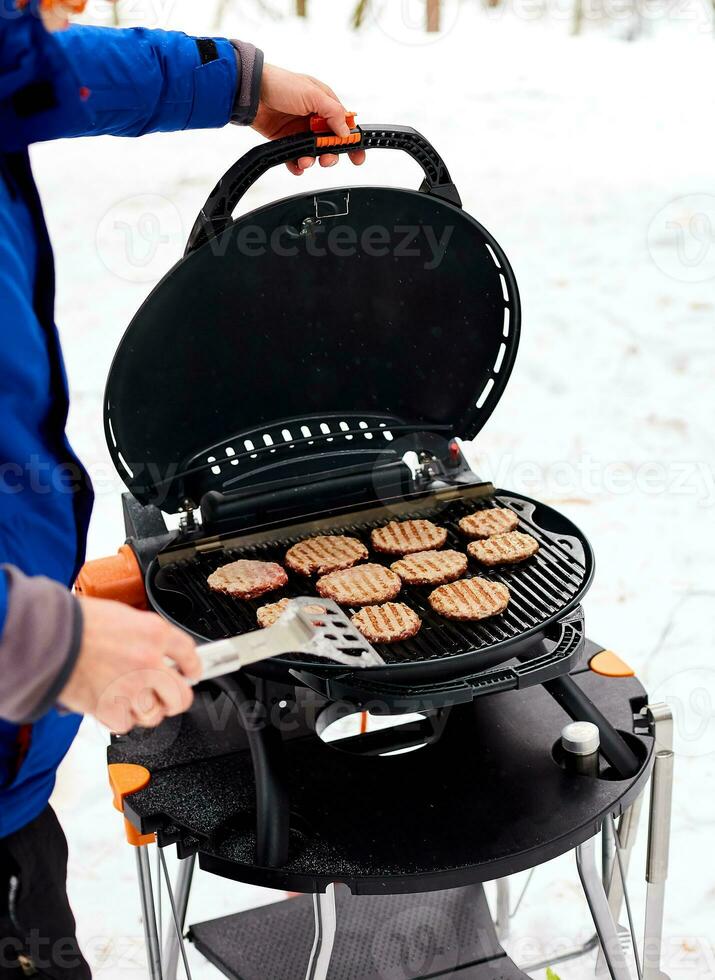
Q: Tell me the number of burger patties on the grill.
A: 10